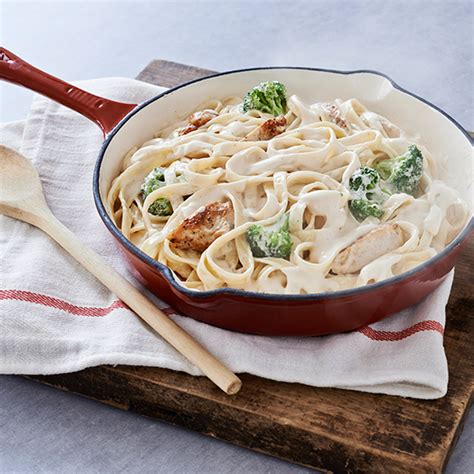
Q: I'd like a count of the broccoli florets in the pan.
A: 5